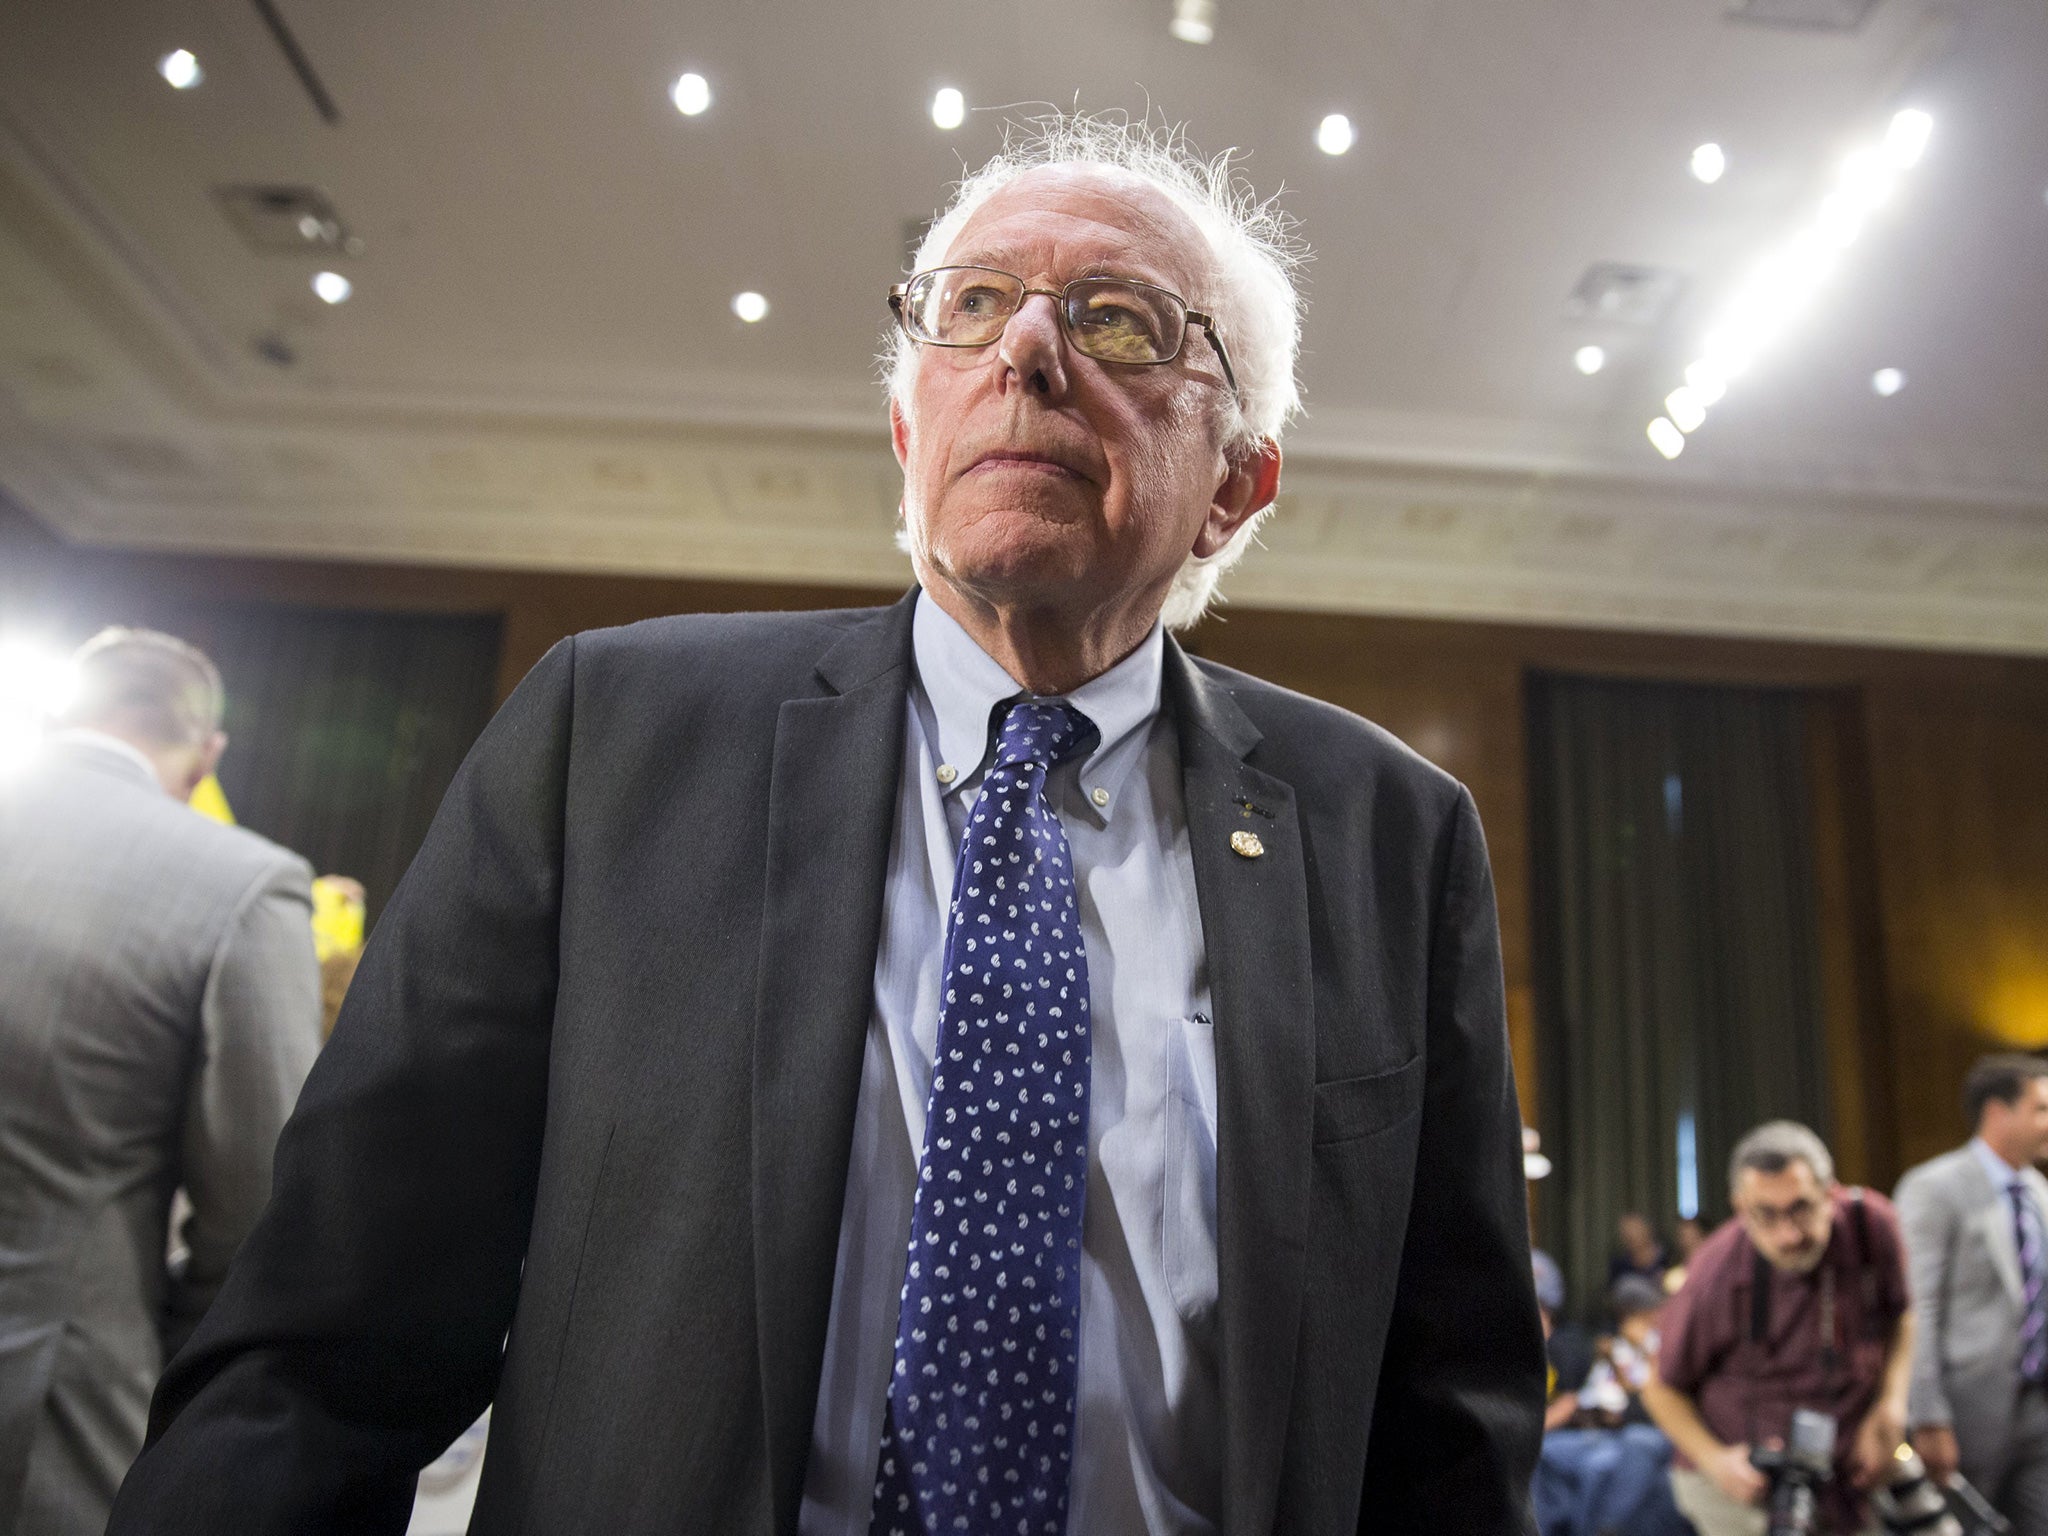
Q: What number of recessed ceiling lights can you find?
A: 9